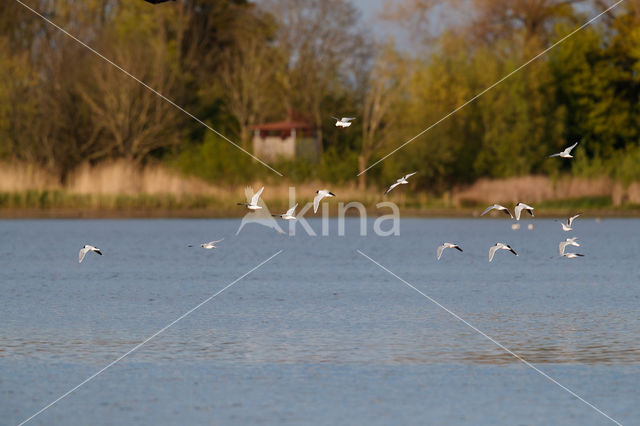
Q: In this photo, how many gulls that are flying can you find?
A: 15